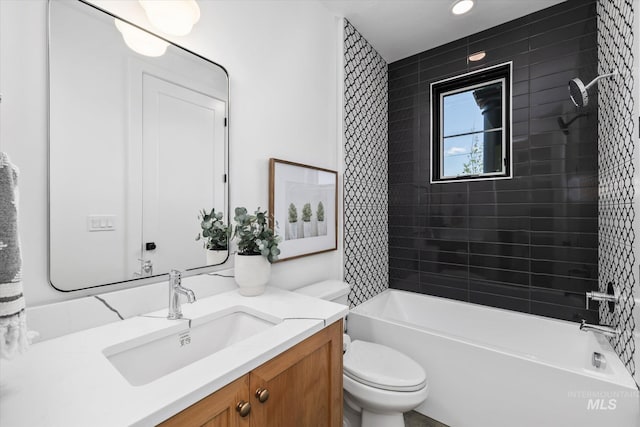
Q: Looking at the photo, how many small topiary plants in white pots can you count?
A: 3